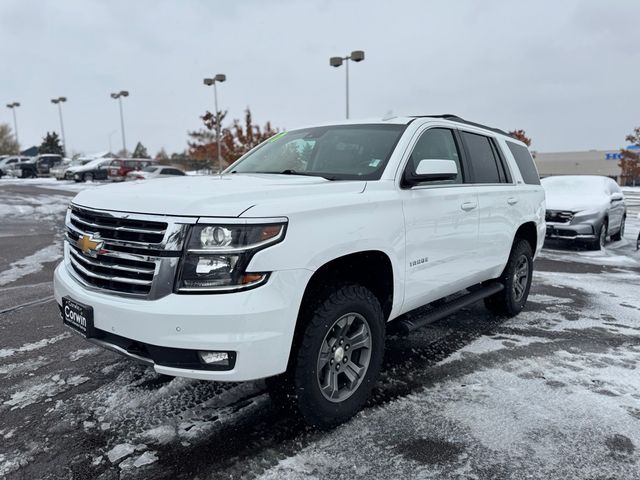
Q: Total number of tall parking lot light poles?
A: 5